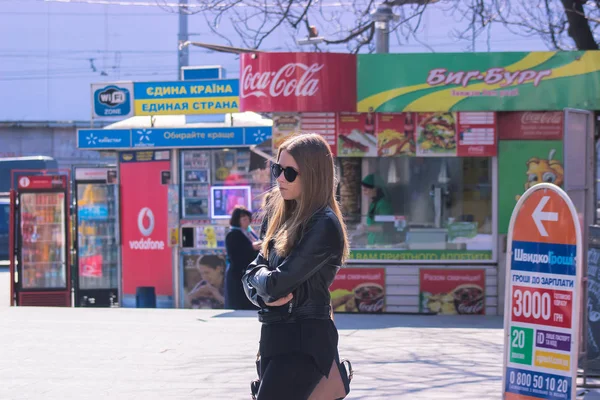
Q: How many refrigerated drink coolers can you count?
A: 2